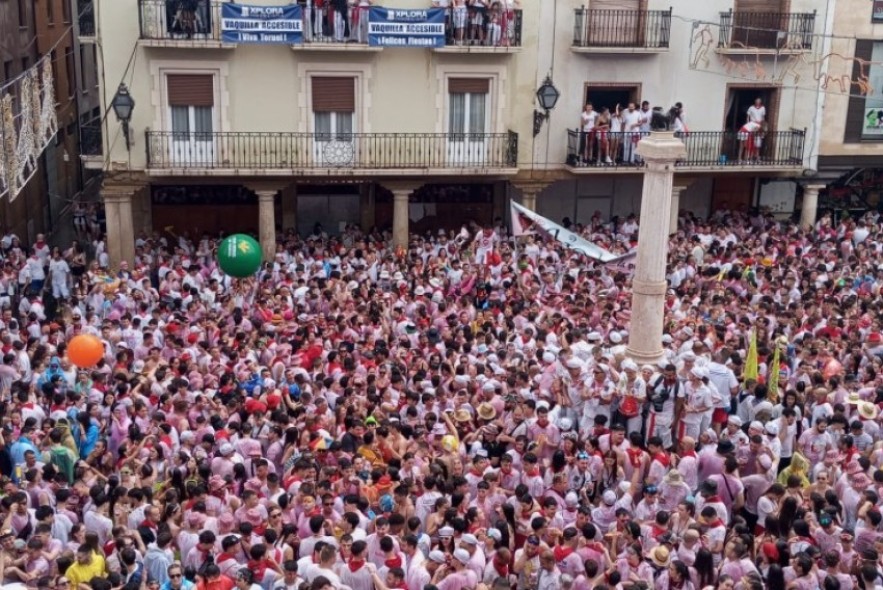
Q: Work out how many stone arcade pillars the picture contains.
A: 6